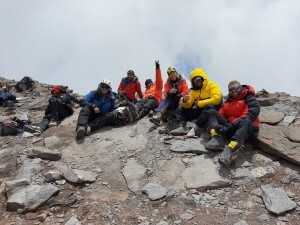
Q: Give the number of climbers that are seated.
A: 7